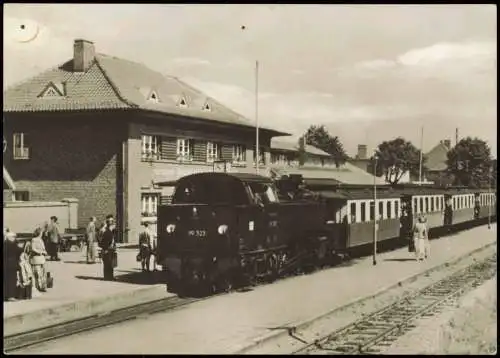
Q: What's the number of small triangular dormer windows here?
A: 4